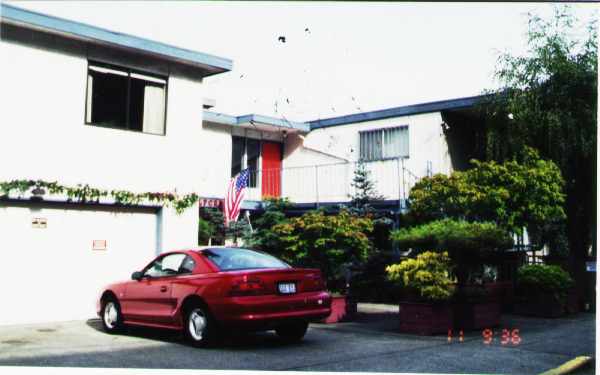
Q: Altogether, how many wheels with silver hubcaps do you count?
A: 2